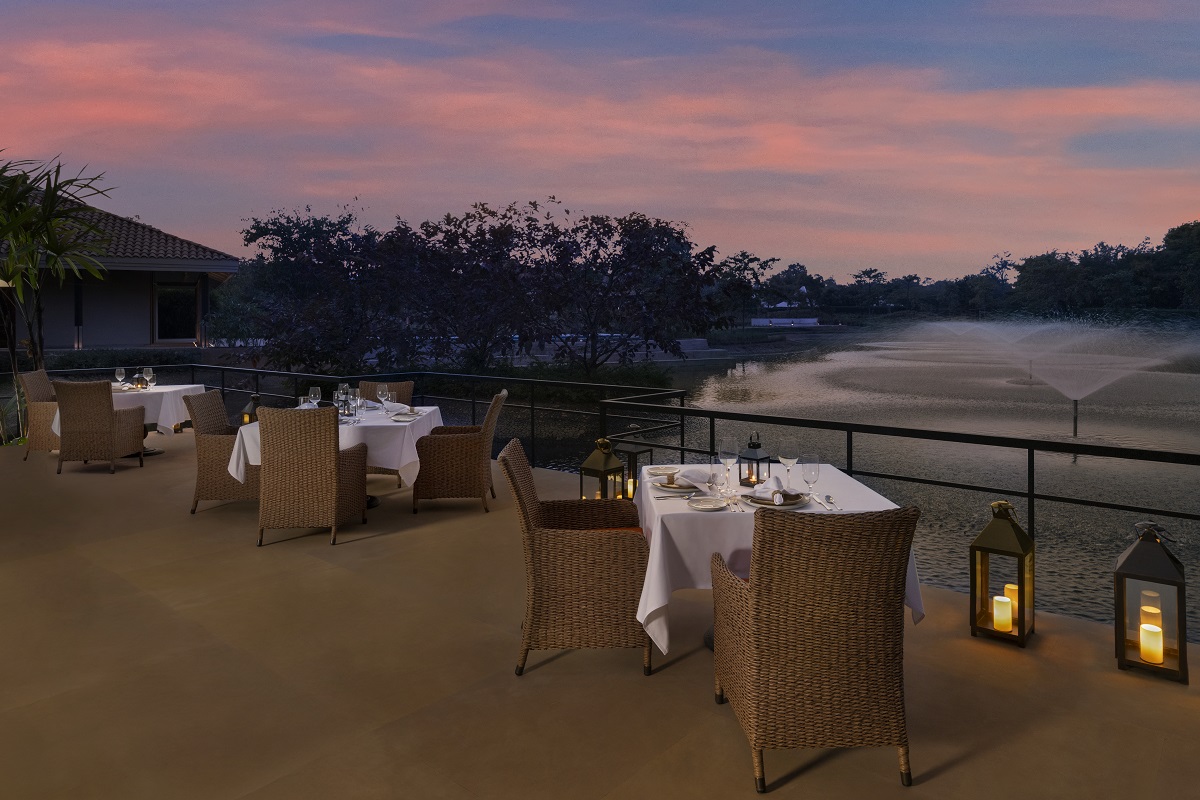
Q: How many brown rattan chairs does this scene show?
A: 8